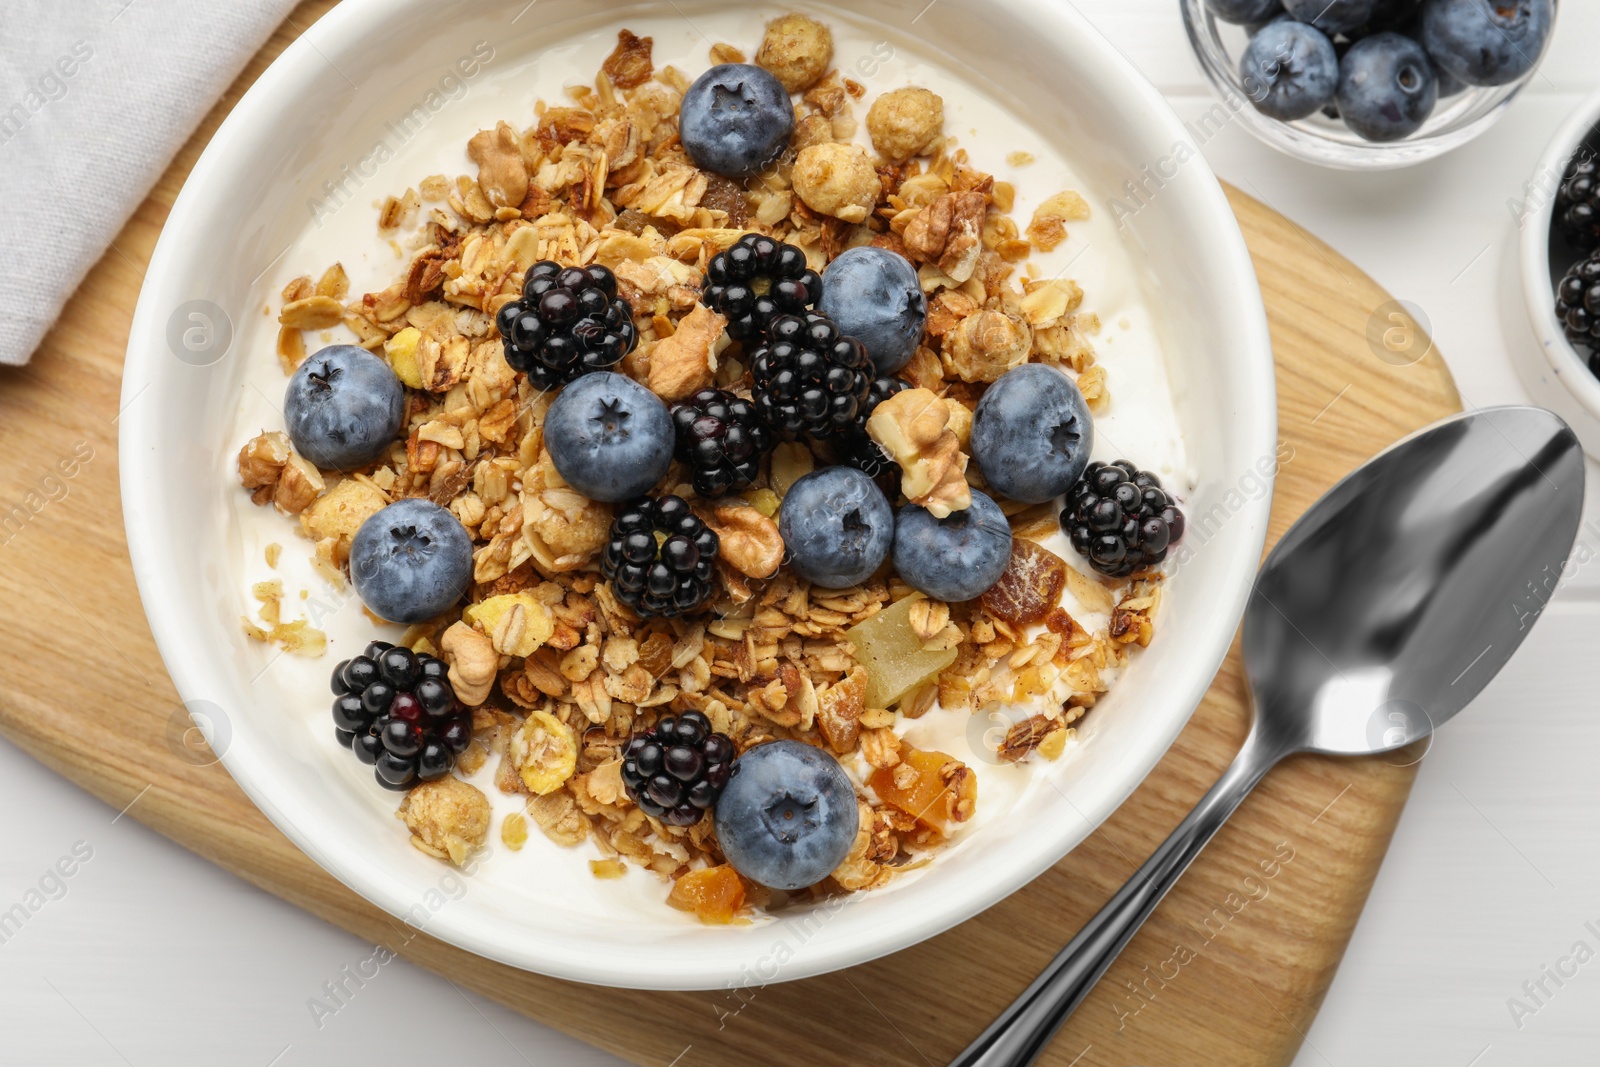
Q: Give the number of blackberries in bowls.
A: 11